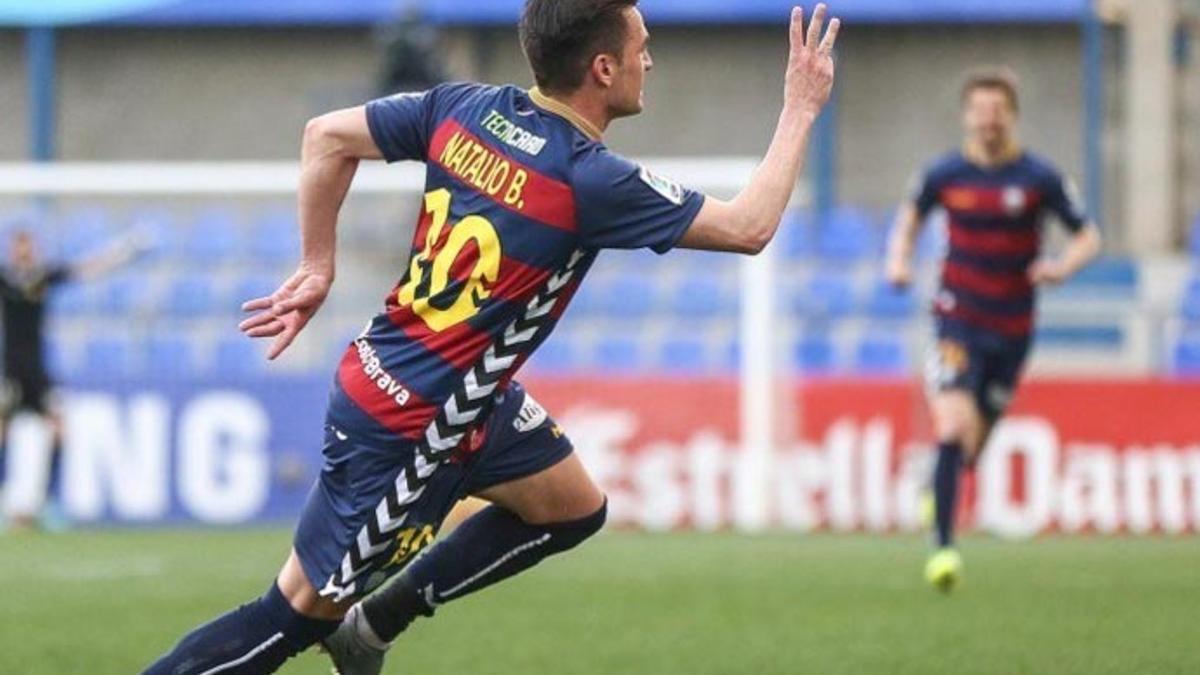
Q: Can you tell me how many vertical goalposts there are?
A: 1